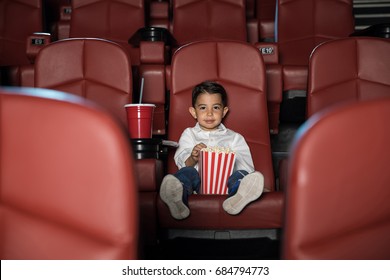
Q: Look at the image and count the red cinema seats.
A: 9